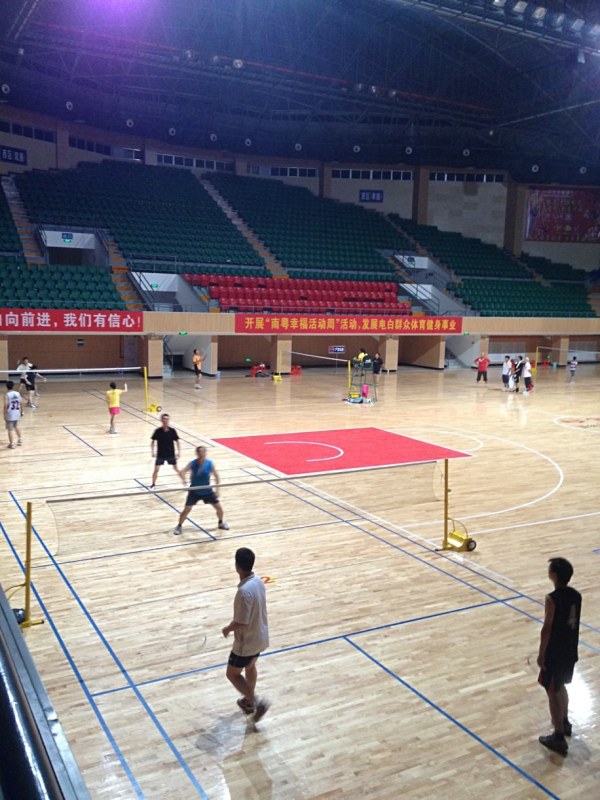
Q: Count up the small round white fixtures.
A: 12